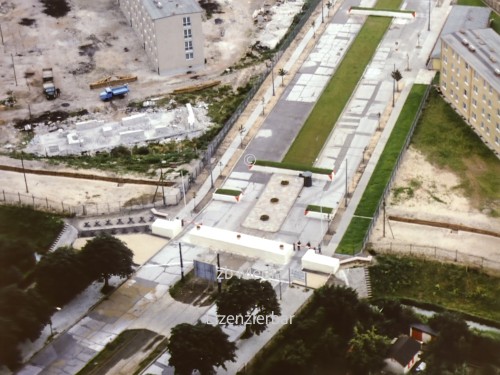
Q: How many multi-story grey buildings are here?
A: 1